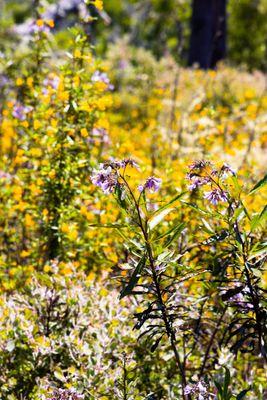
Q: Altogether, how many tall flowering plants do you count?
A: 2